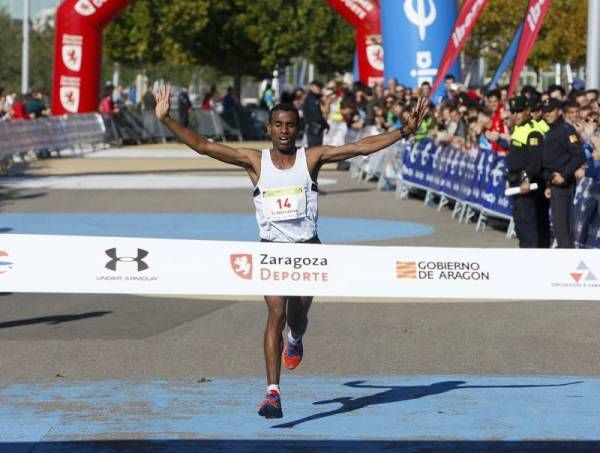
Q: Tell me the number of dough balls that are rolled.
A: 0